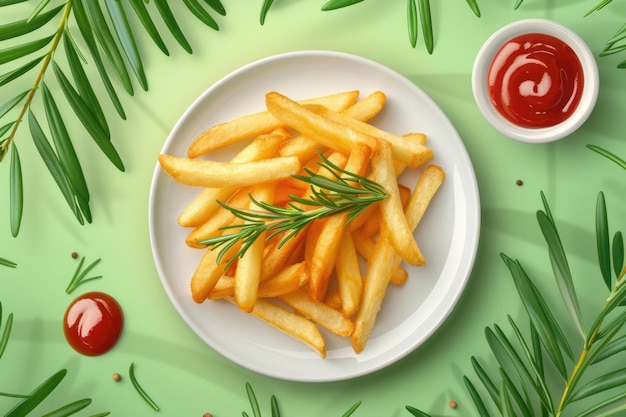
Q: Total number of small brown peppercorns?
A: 5